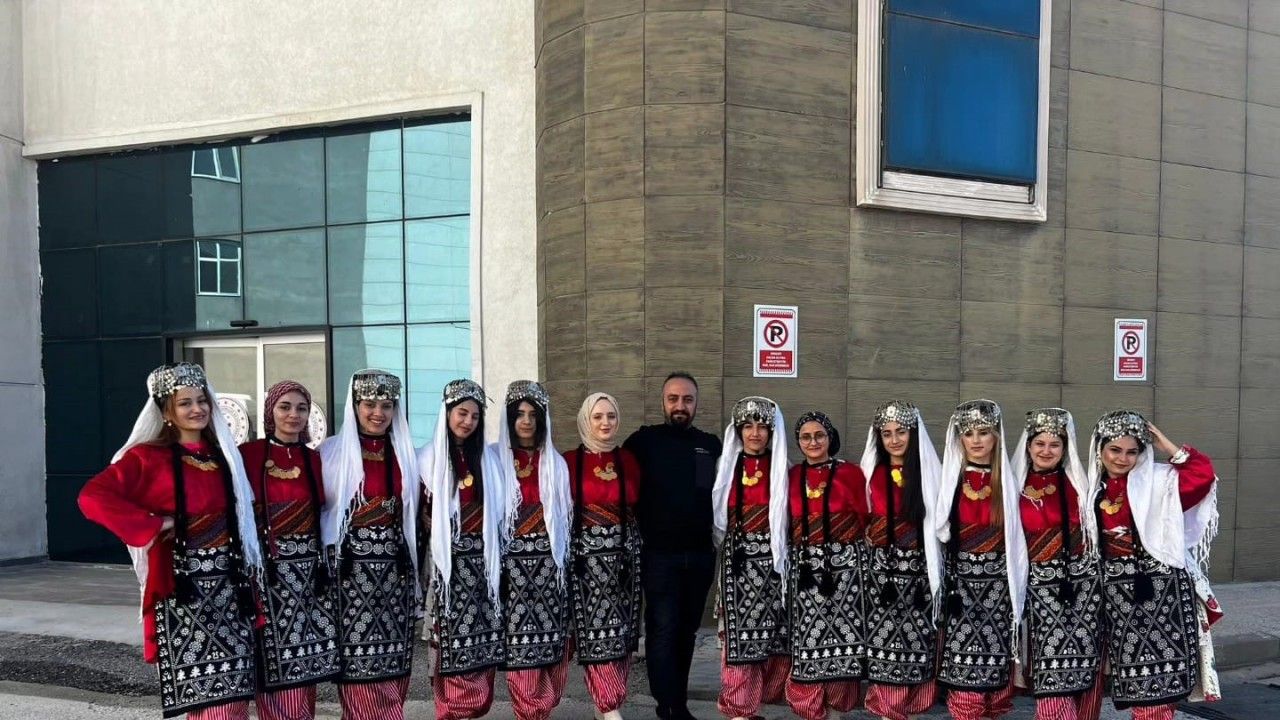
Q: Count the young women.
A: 12